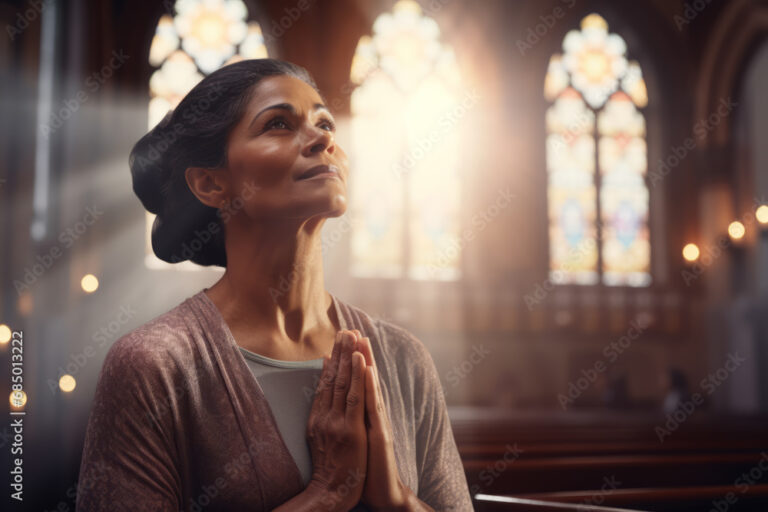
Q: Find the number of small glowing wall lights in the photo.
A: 7